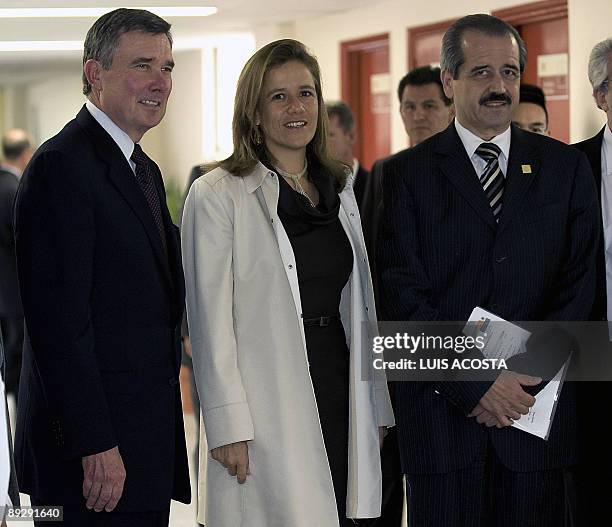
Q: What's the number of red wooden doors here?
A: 3